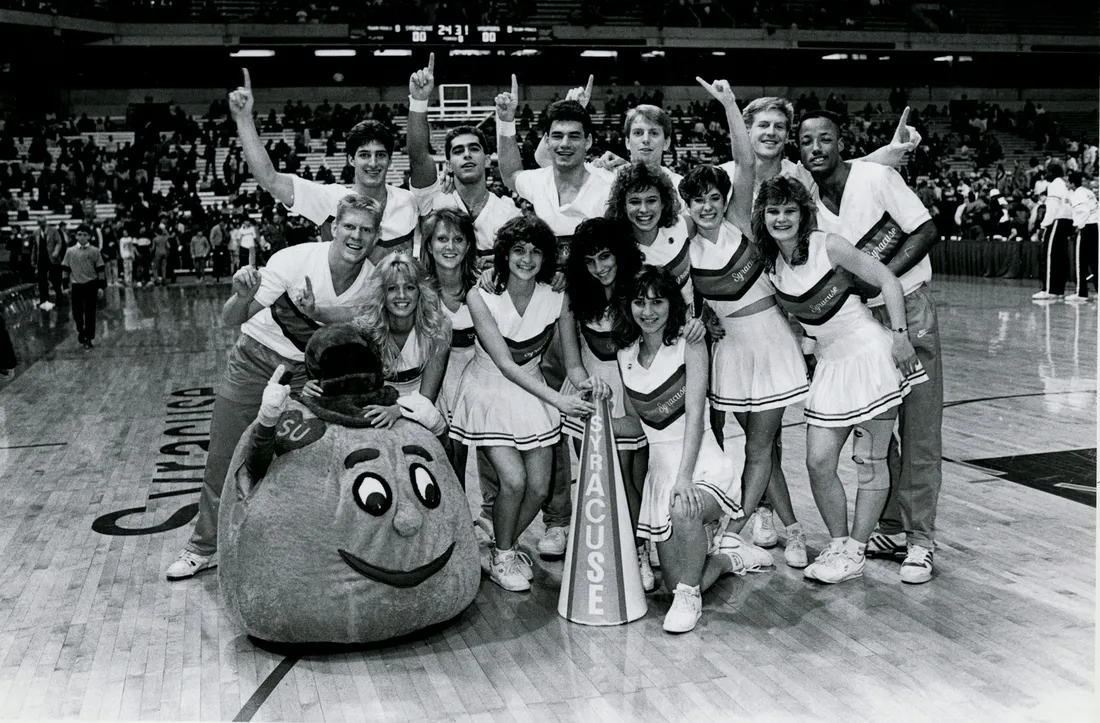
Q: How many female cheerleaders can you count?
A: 8